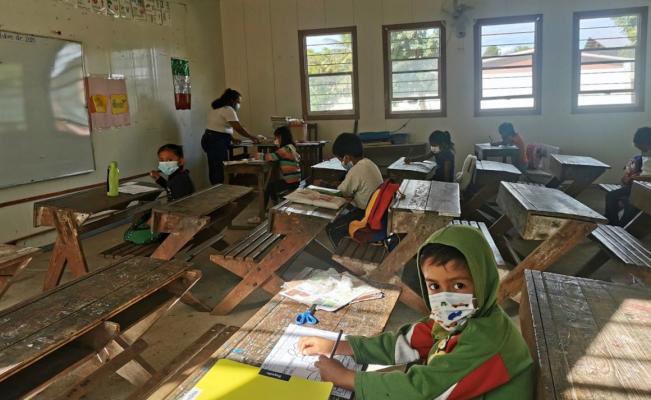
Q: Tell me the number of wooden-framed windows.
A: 4